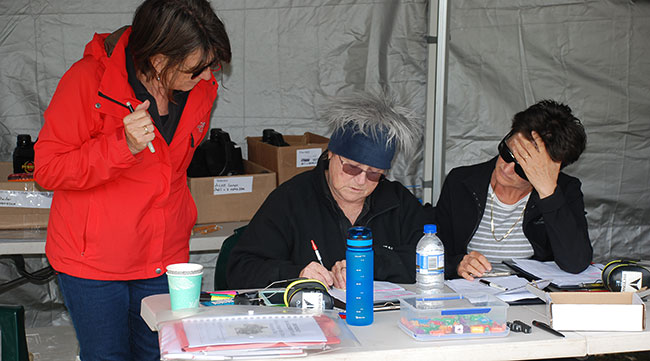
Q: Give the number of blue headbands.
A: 1